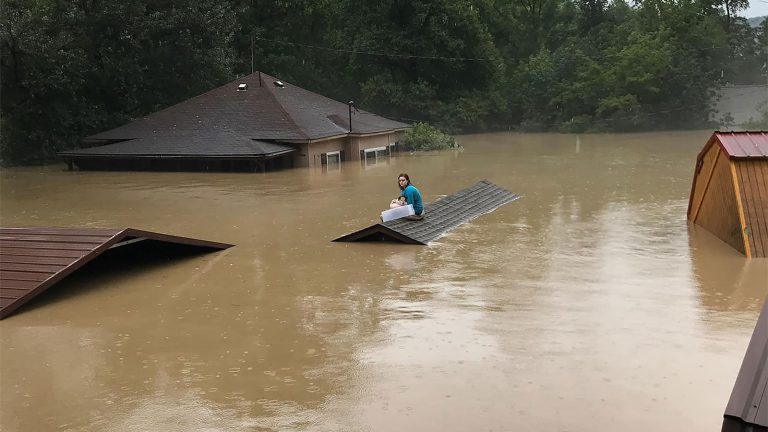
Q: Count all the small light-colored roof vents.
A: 2